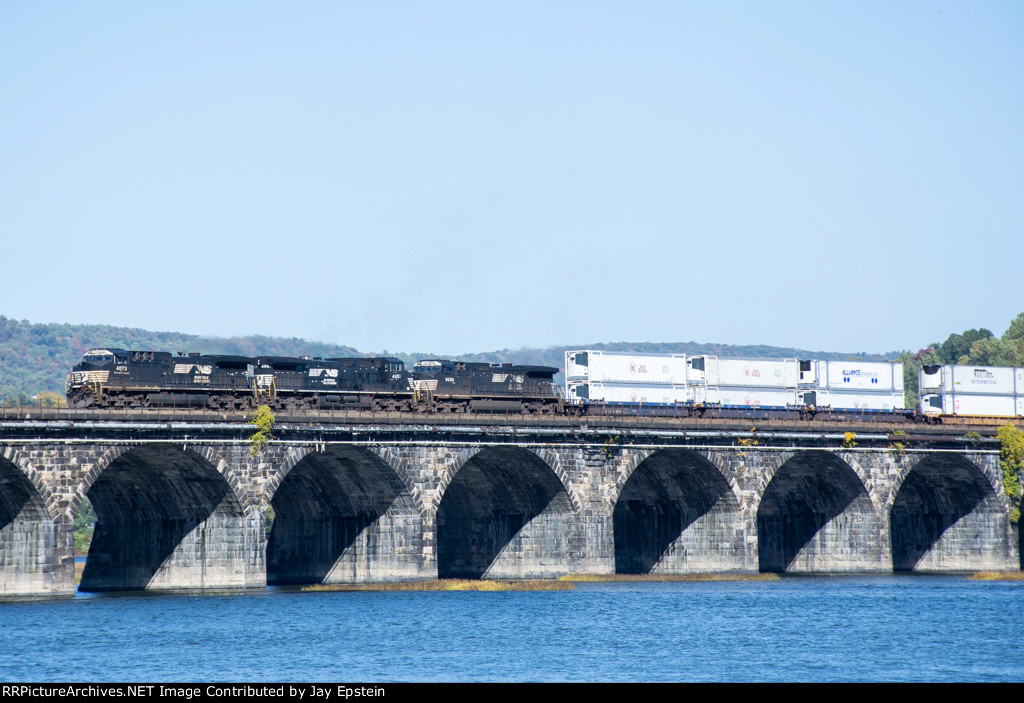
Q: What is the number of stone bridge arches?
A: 7